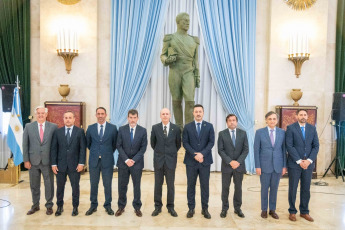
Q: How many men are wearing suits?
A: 9